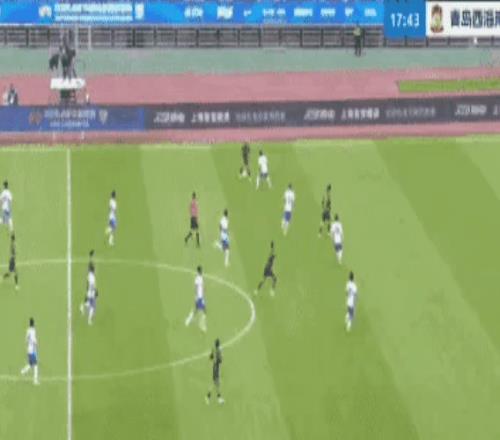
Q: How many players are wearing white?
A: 10